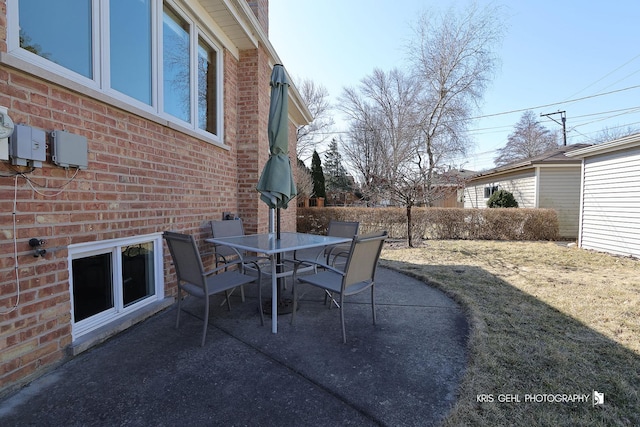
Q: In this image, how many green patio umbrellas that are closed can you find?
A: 1